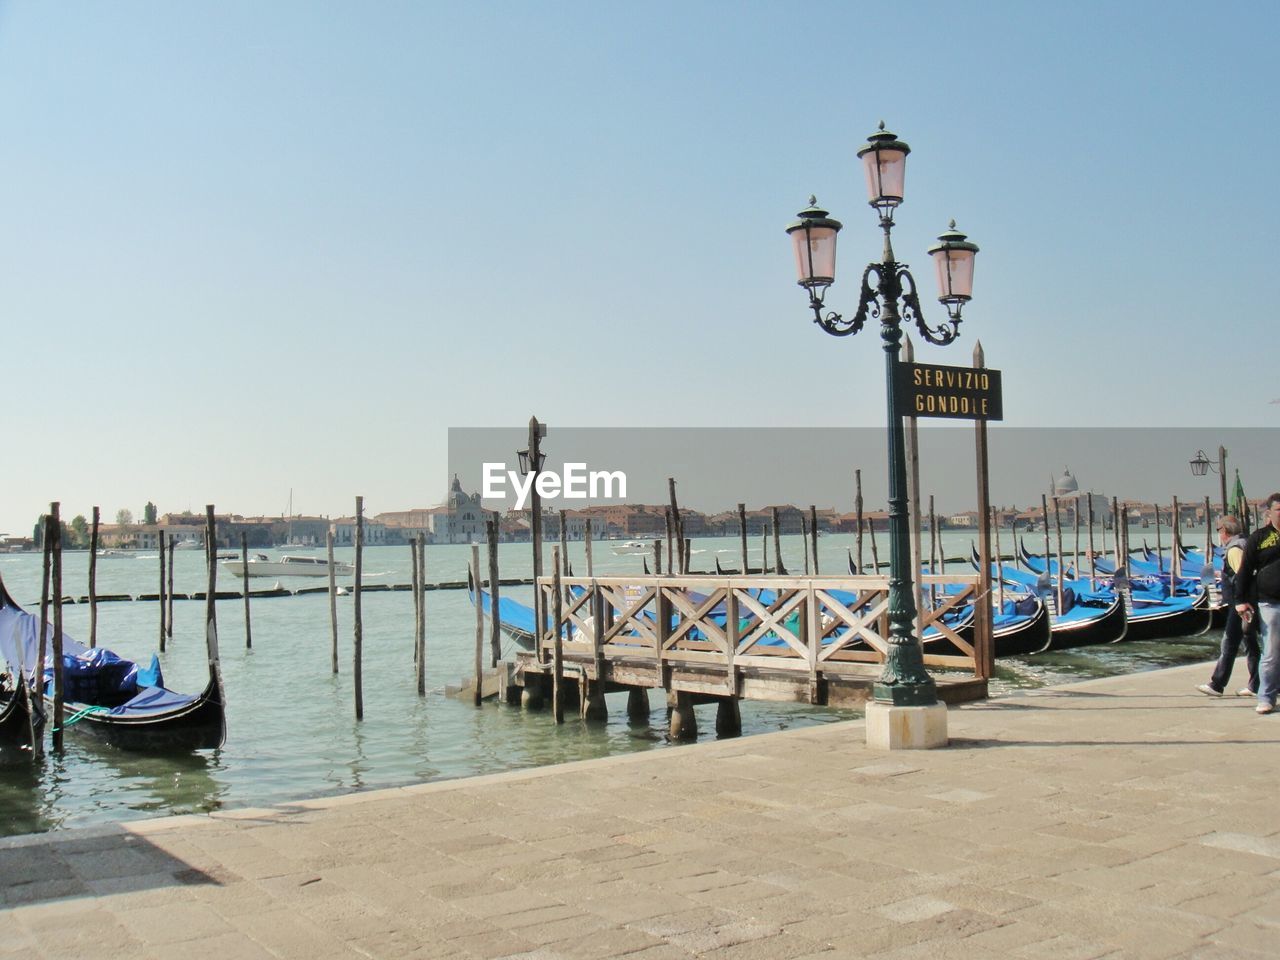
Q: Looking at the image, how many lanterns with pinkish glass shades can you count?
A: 3